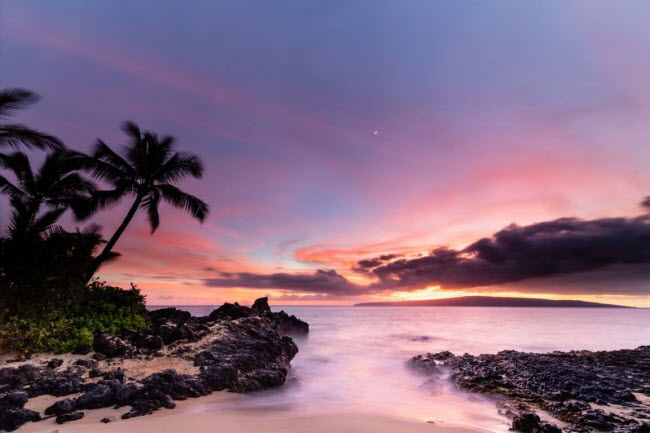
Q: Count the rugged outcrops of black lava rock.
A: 2